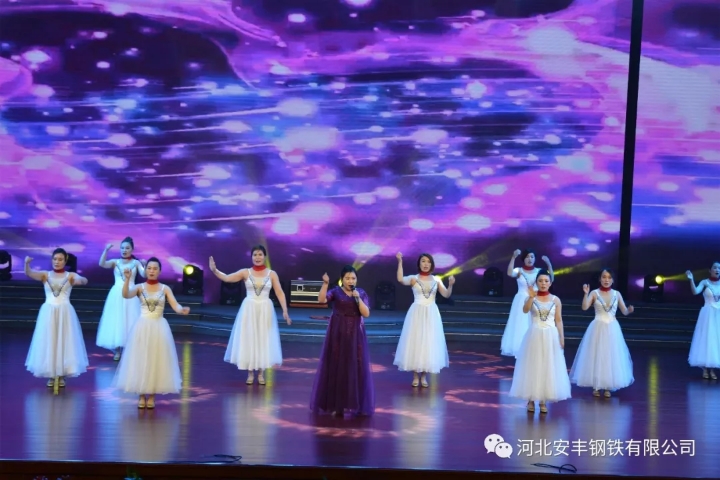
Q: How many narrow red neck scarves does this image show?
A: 9